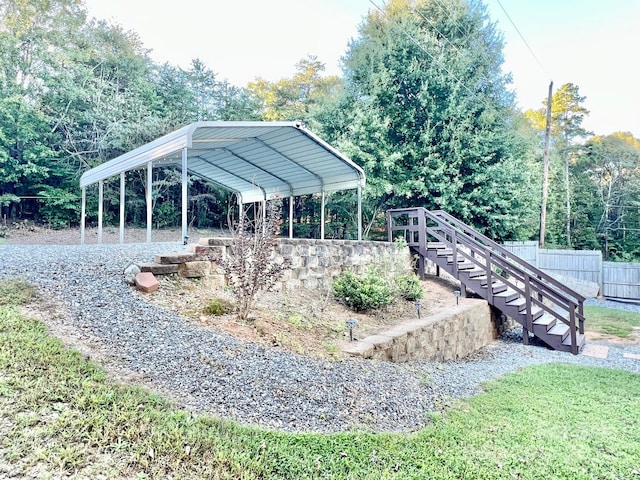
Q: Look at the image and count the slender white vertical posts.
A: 10